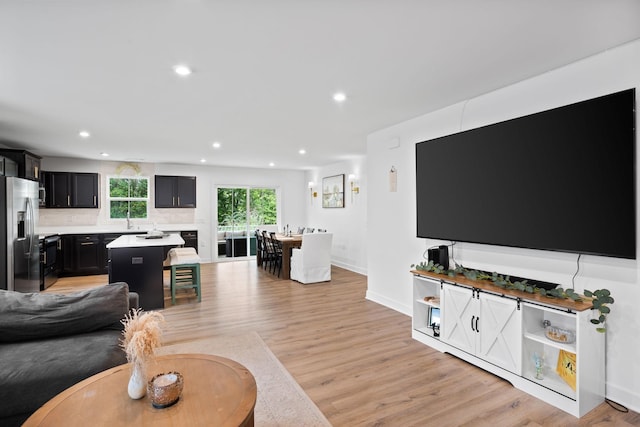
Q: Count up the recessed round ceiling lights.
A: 8